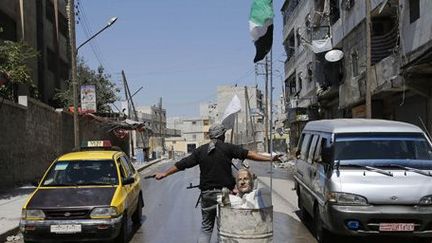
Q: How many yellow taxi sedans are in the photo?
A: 1